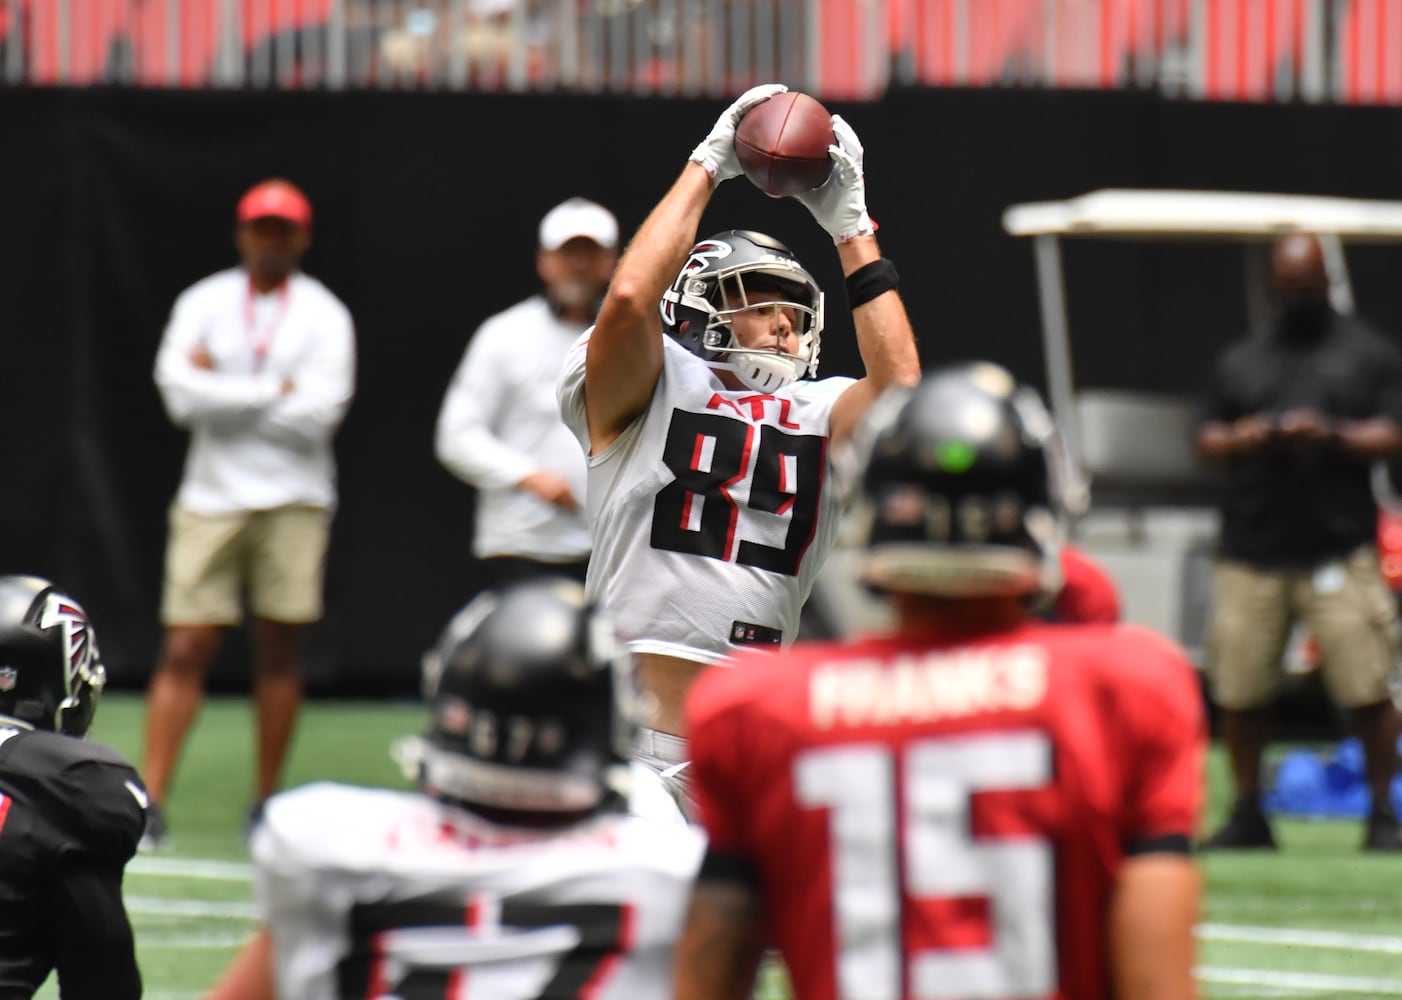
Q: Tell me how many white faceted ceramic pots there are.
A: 0